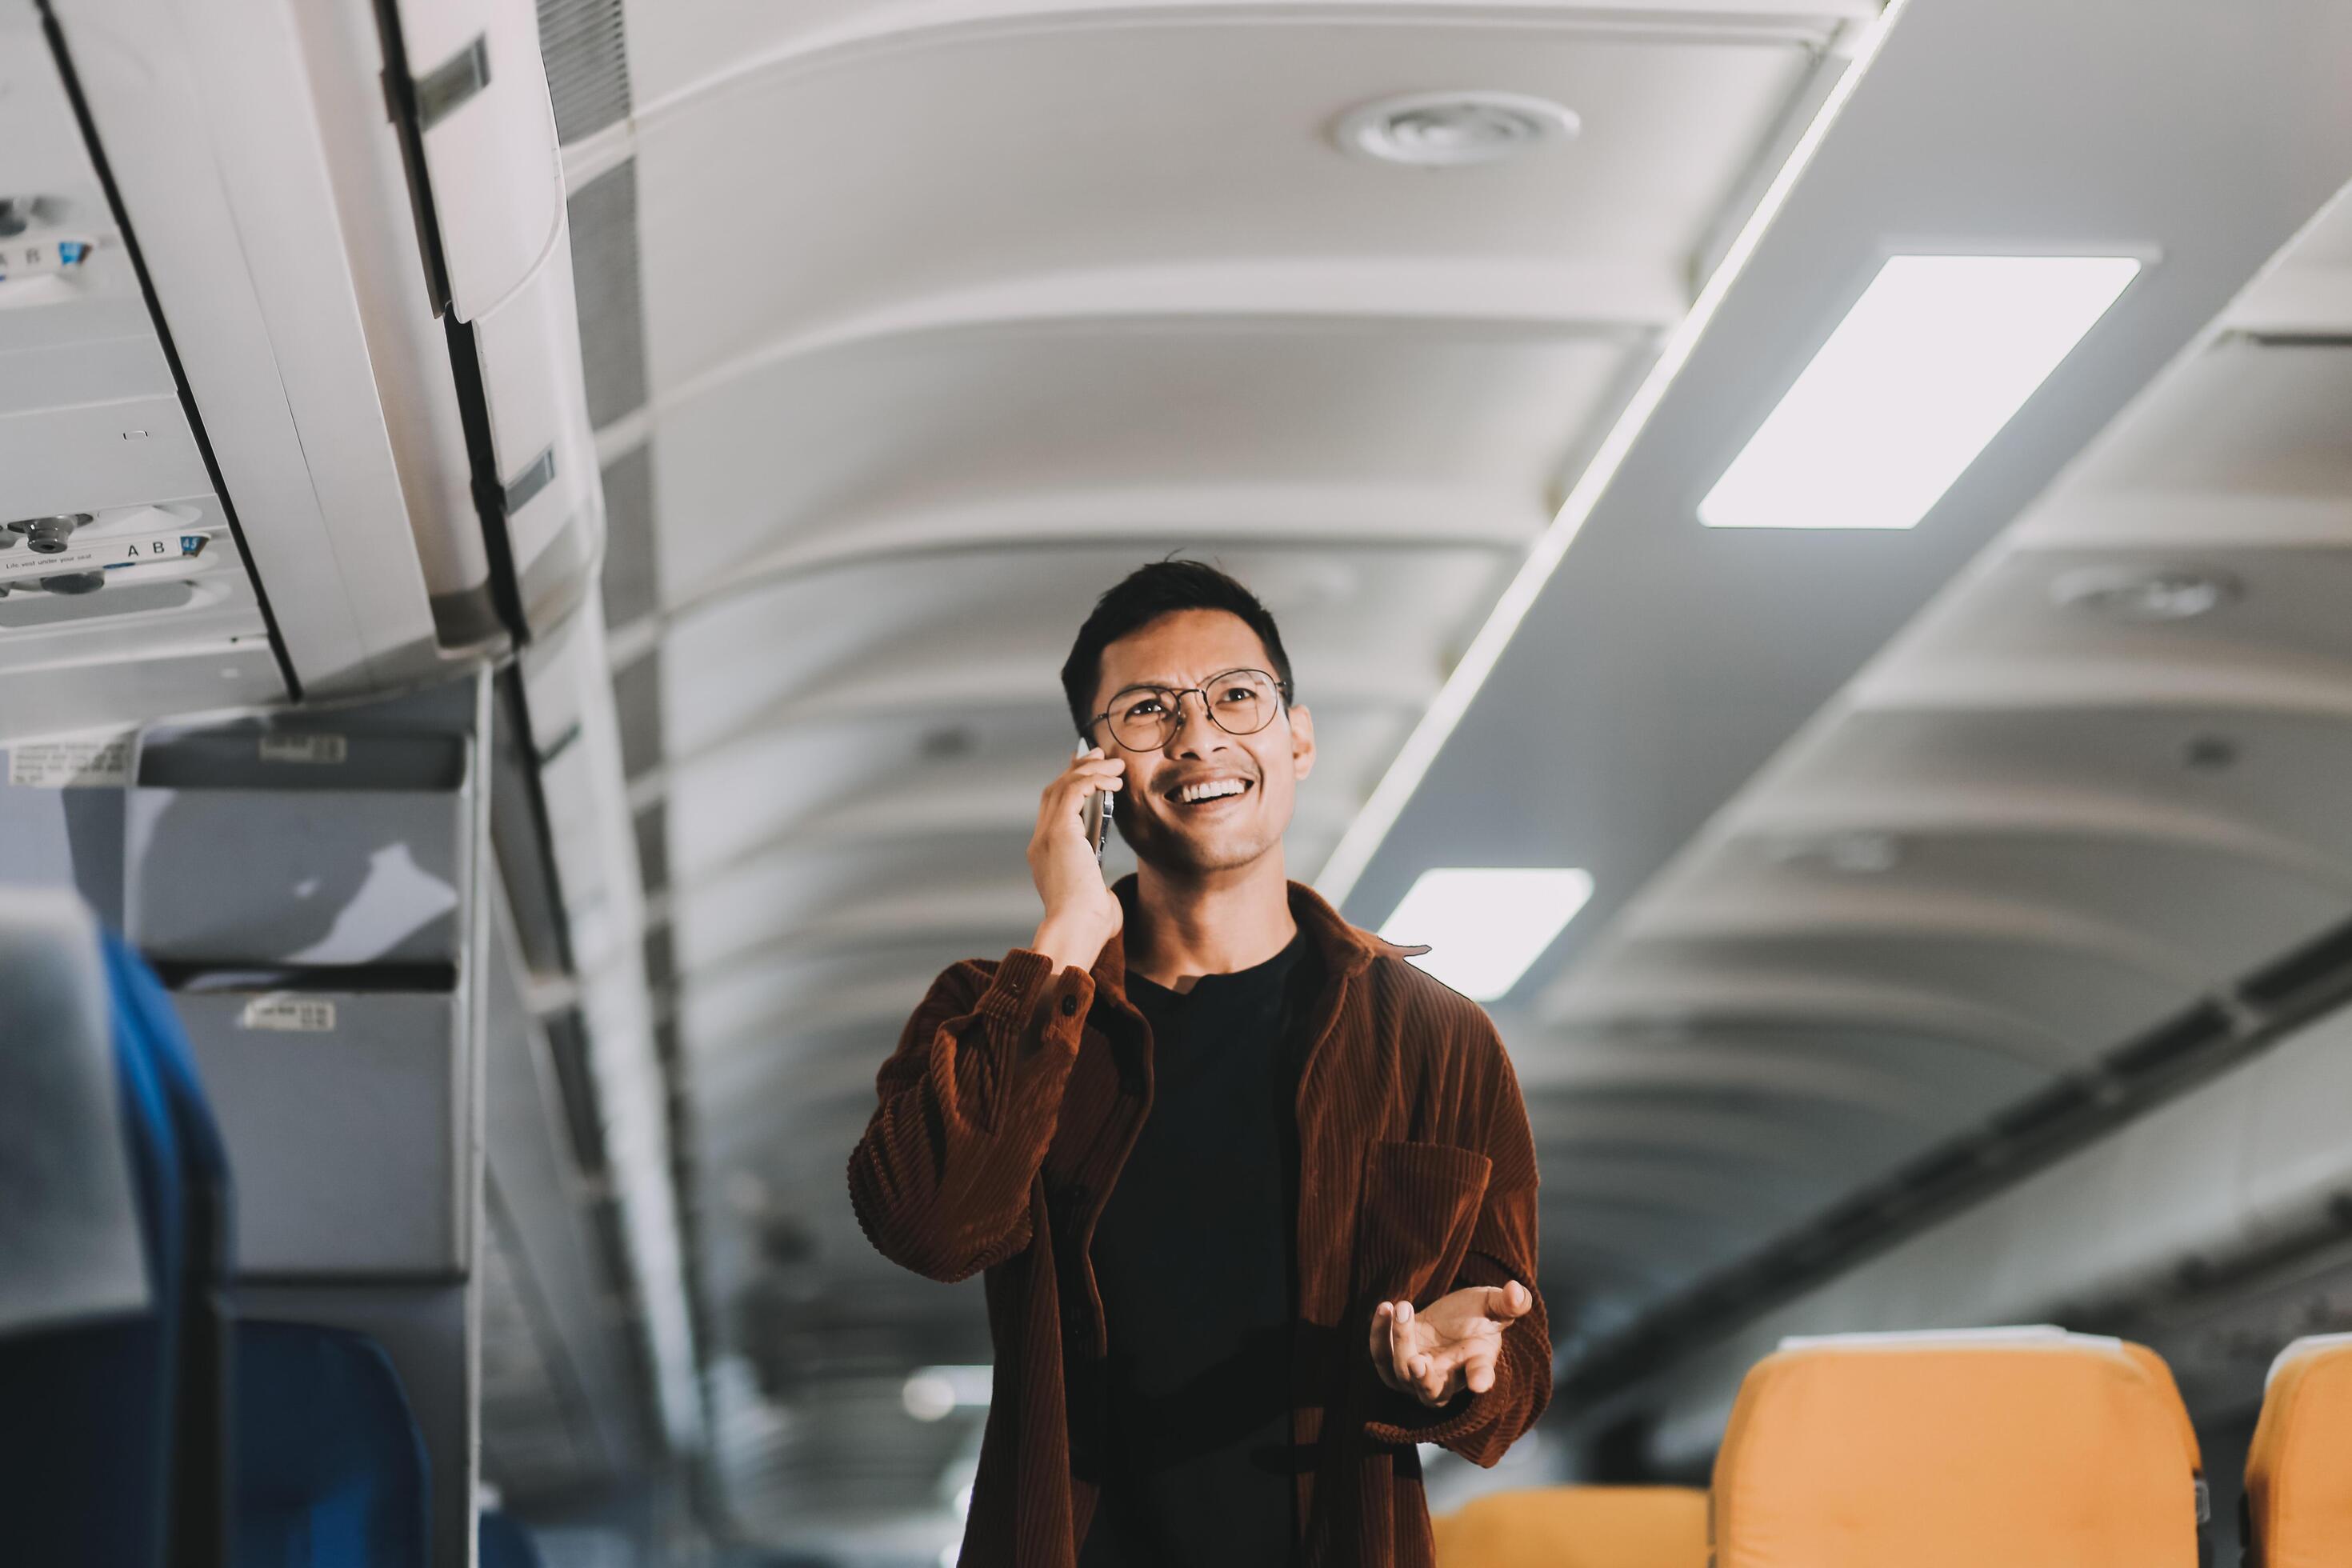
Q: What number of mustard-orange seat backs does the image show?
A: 3